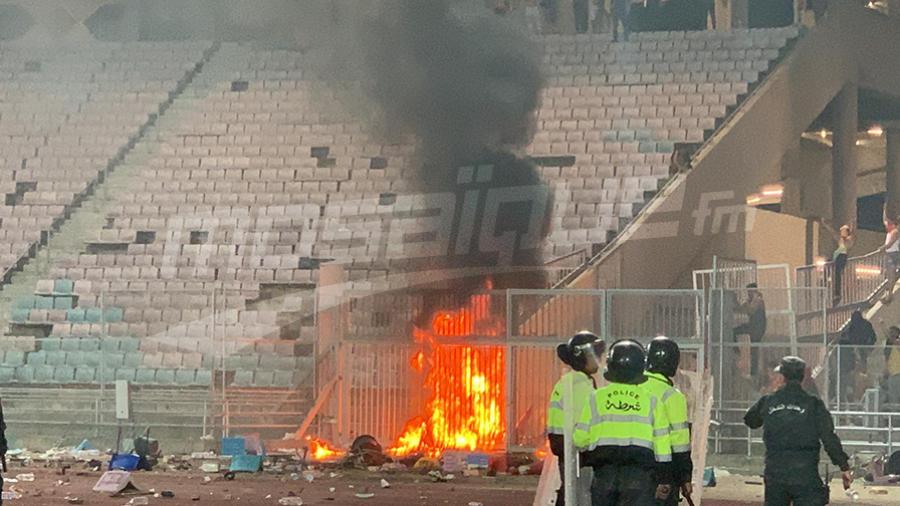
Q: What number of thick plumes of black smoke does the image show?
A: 1